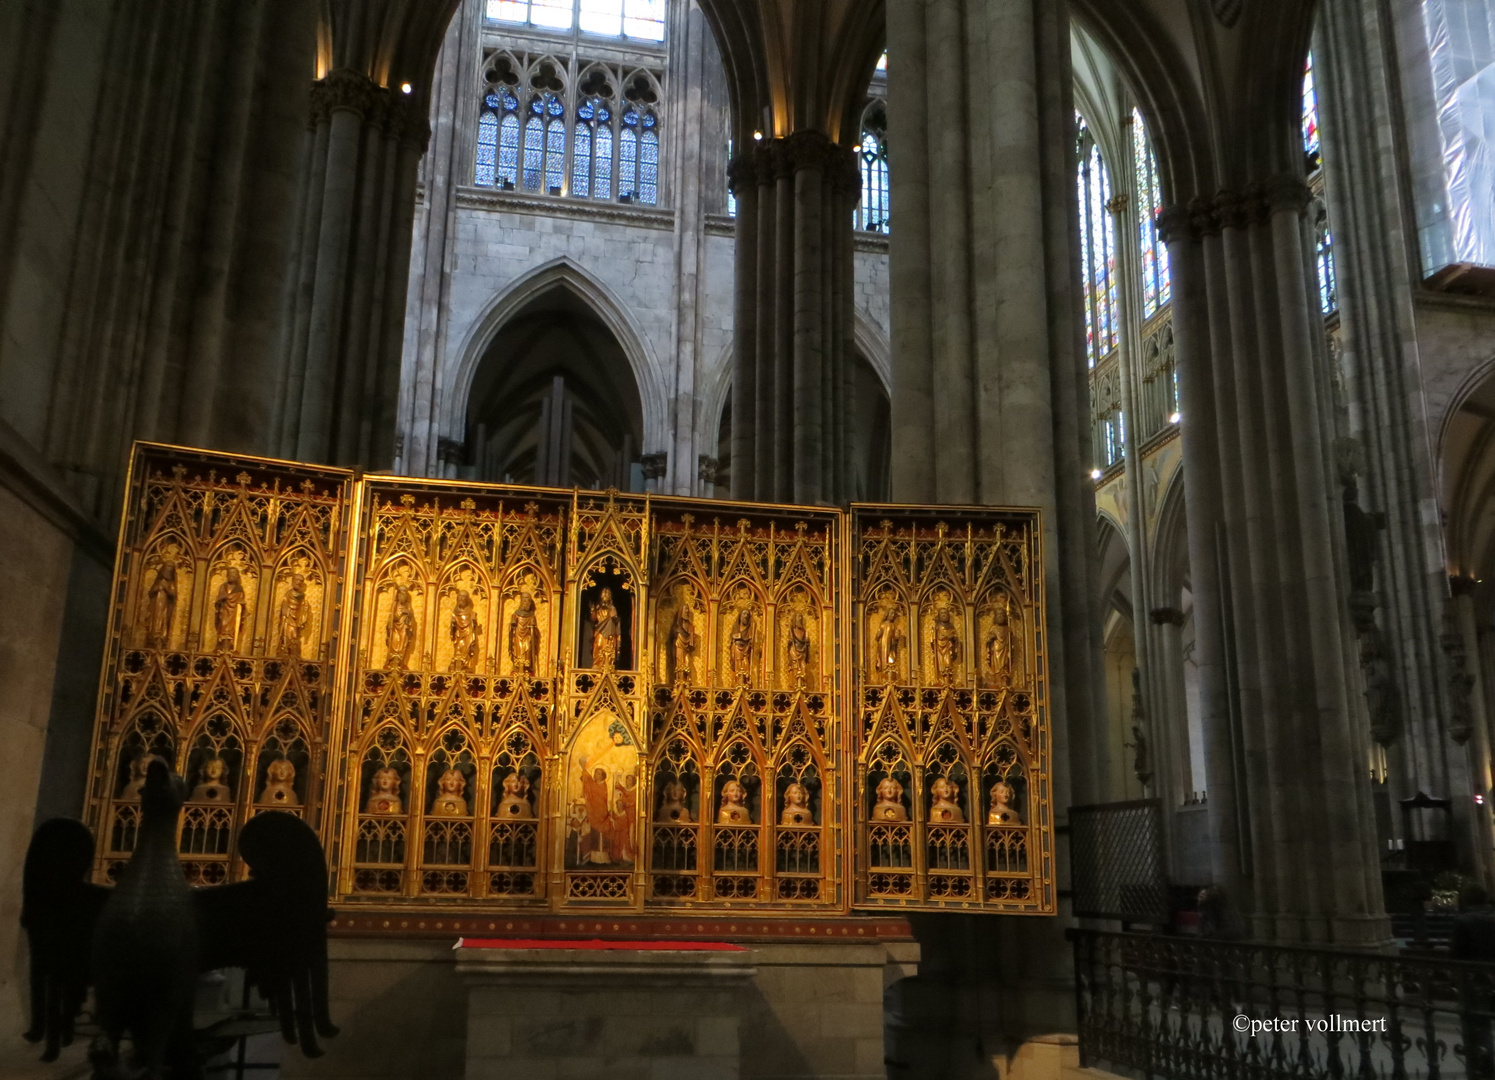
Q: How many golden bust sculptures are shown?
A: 12